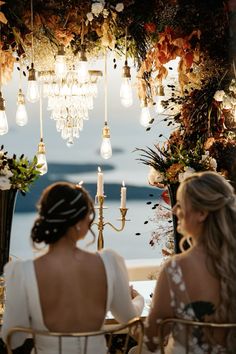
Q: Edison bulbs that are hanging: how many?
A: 10